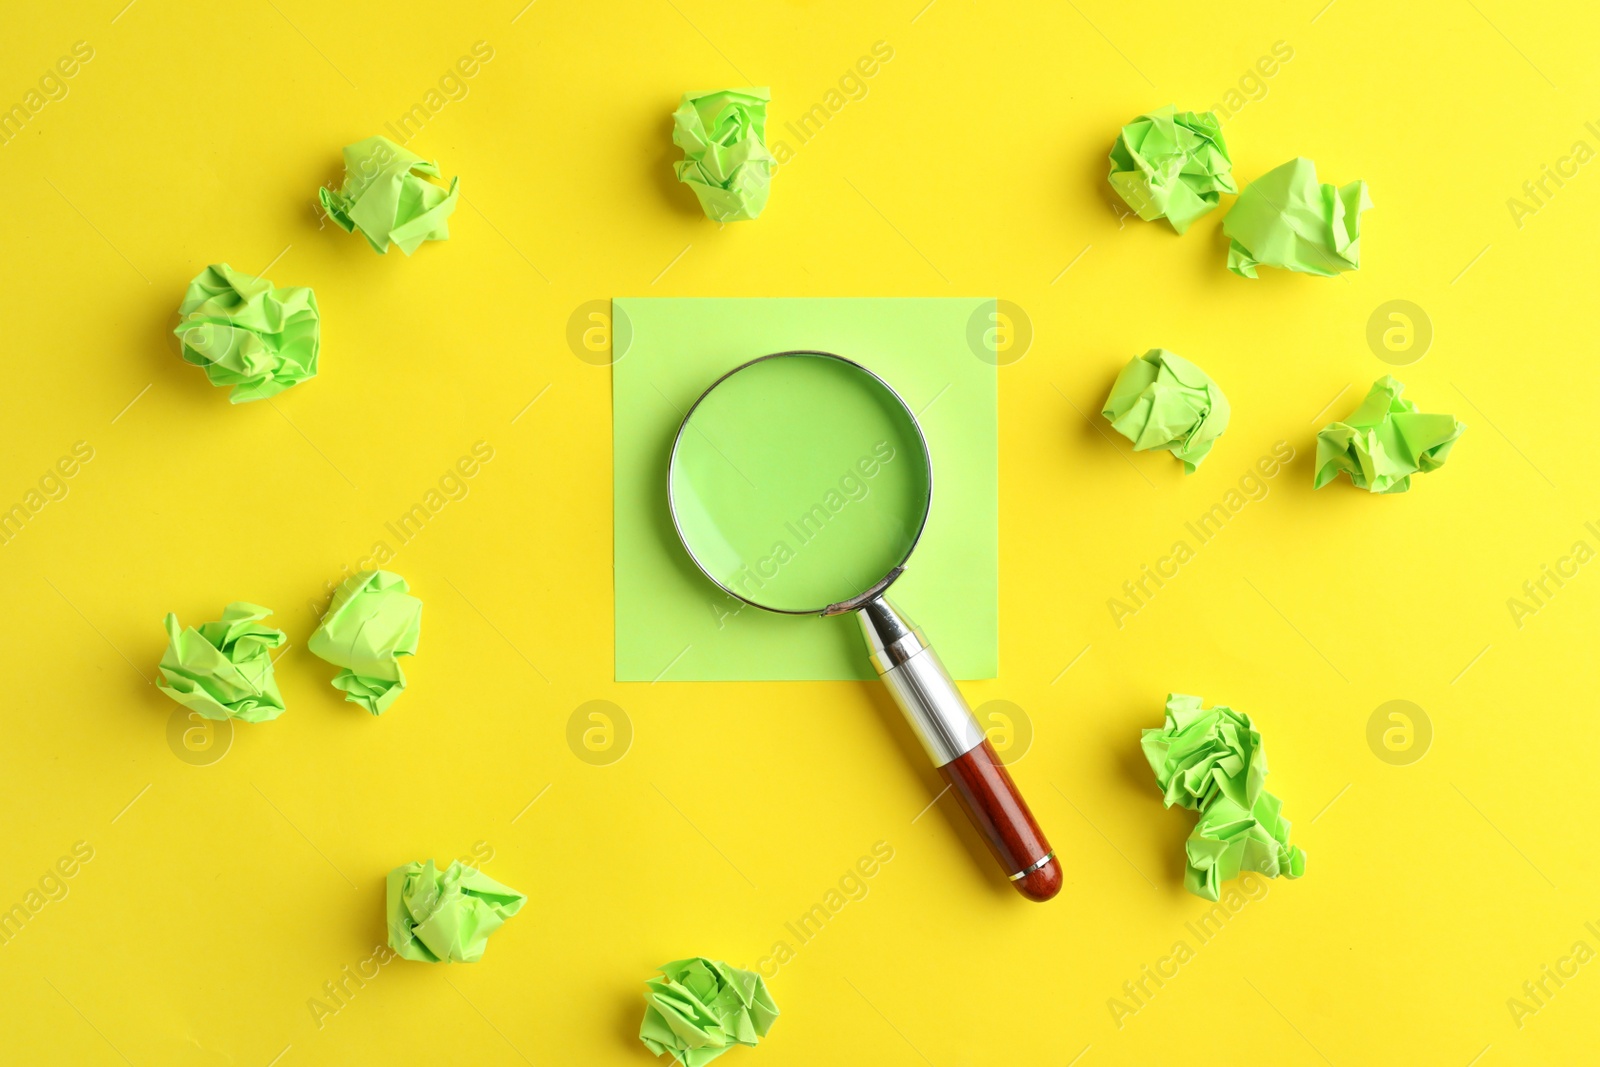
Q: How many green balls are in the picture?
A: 13